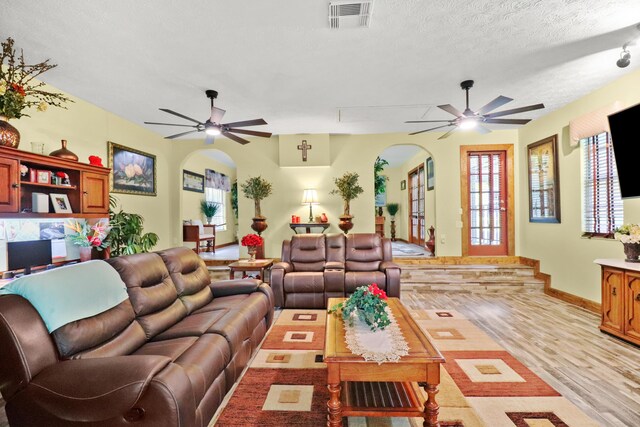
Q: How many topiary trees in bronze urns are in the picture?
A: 2